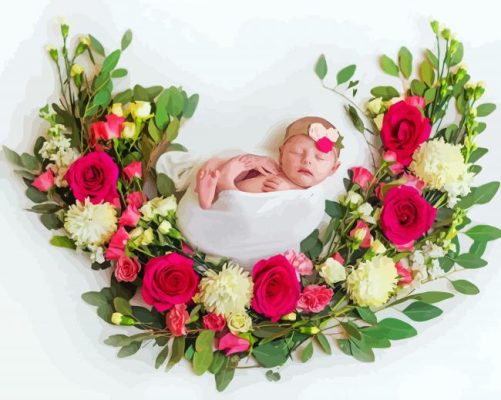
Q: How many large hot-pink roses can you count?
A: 5